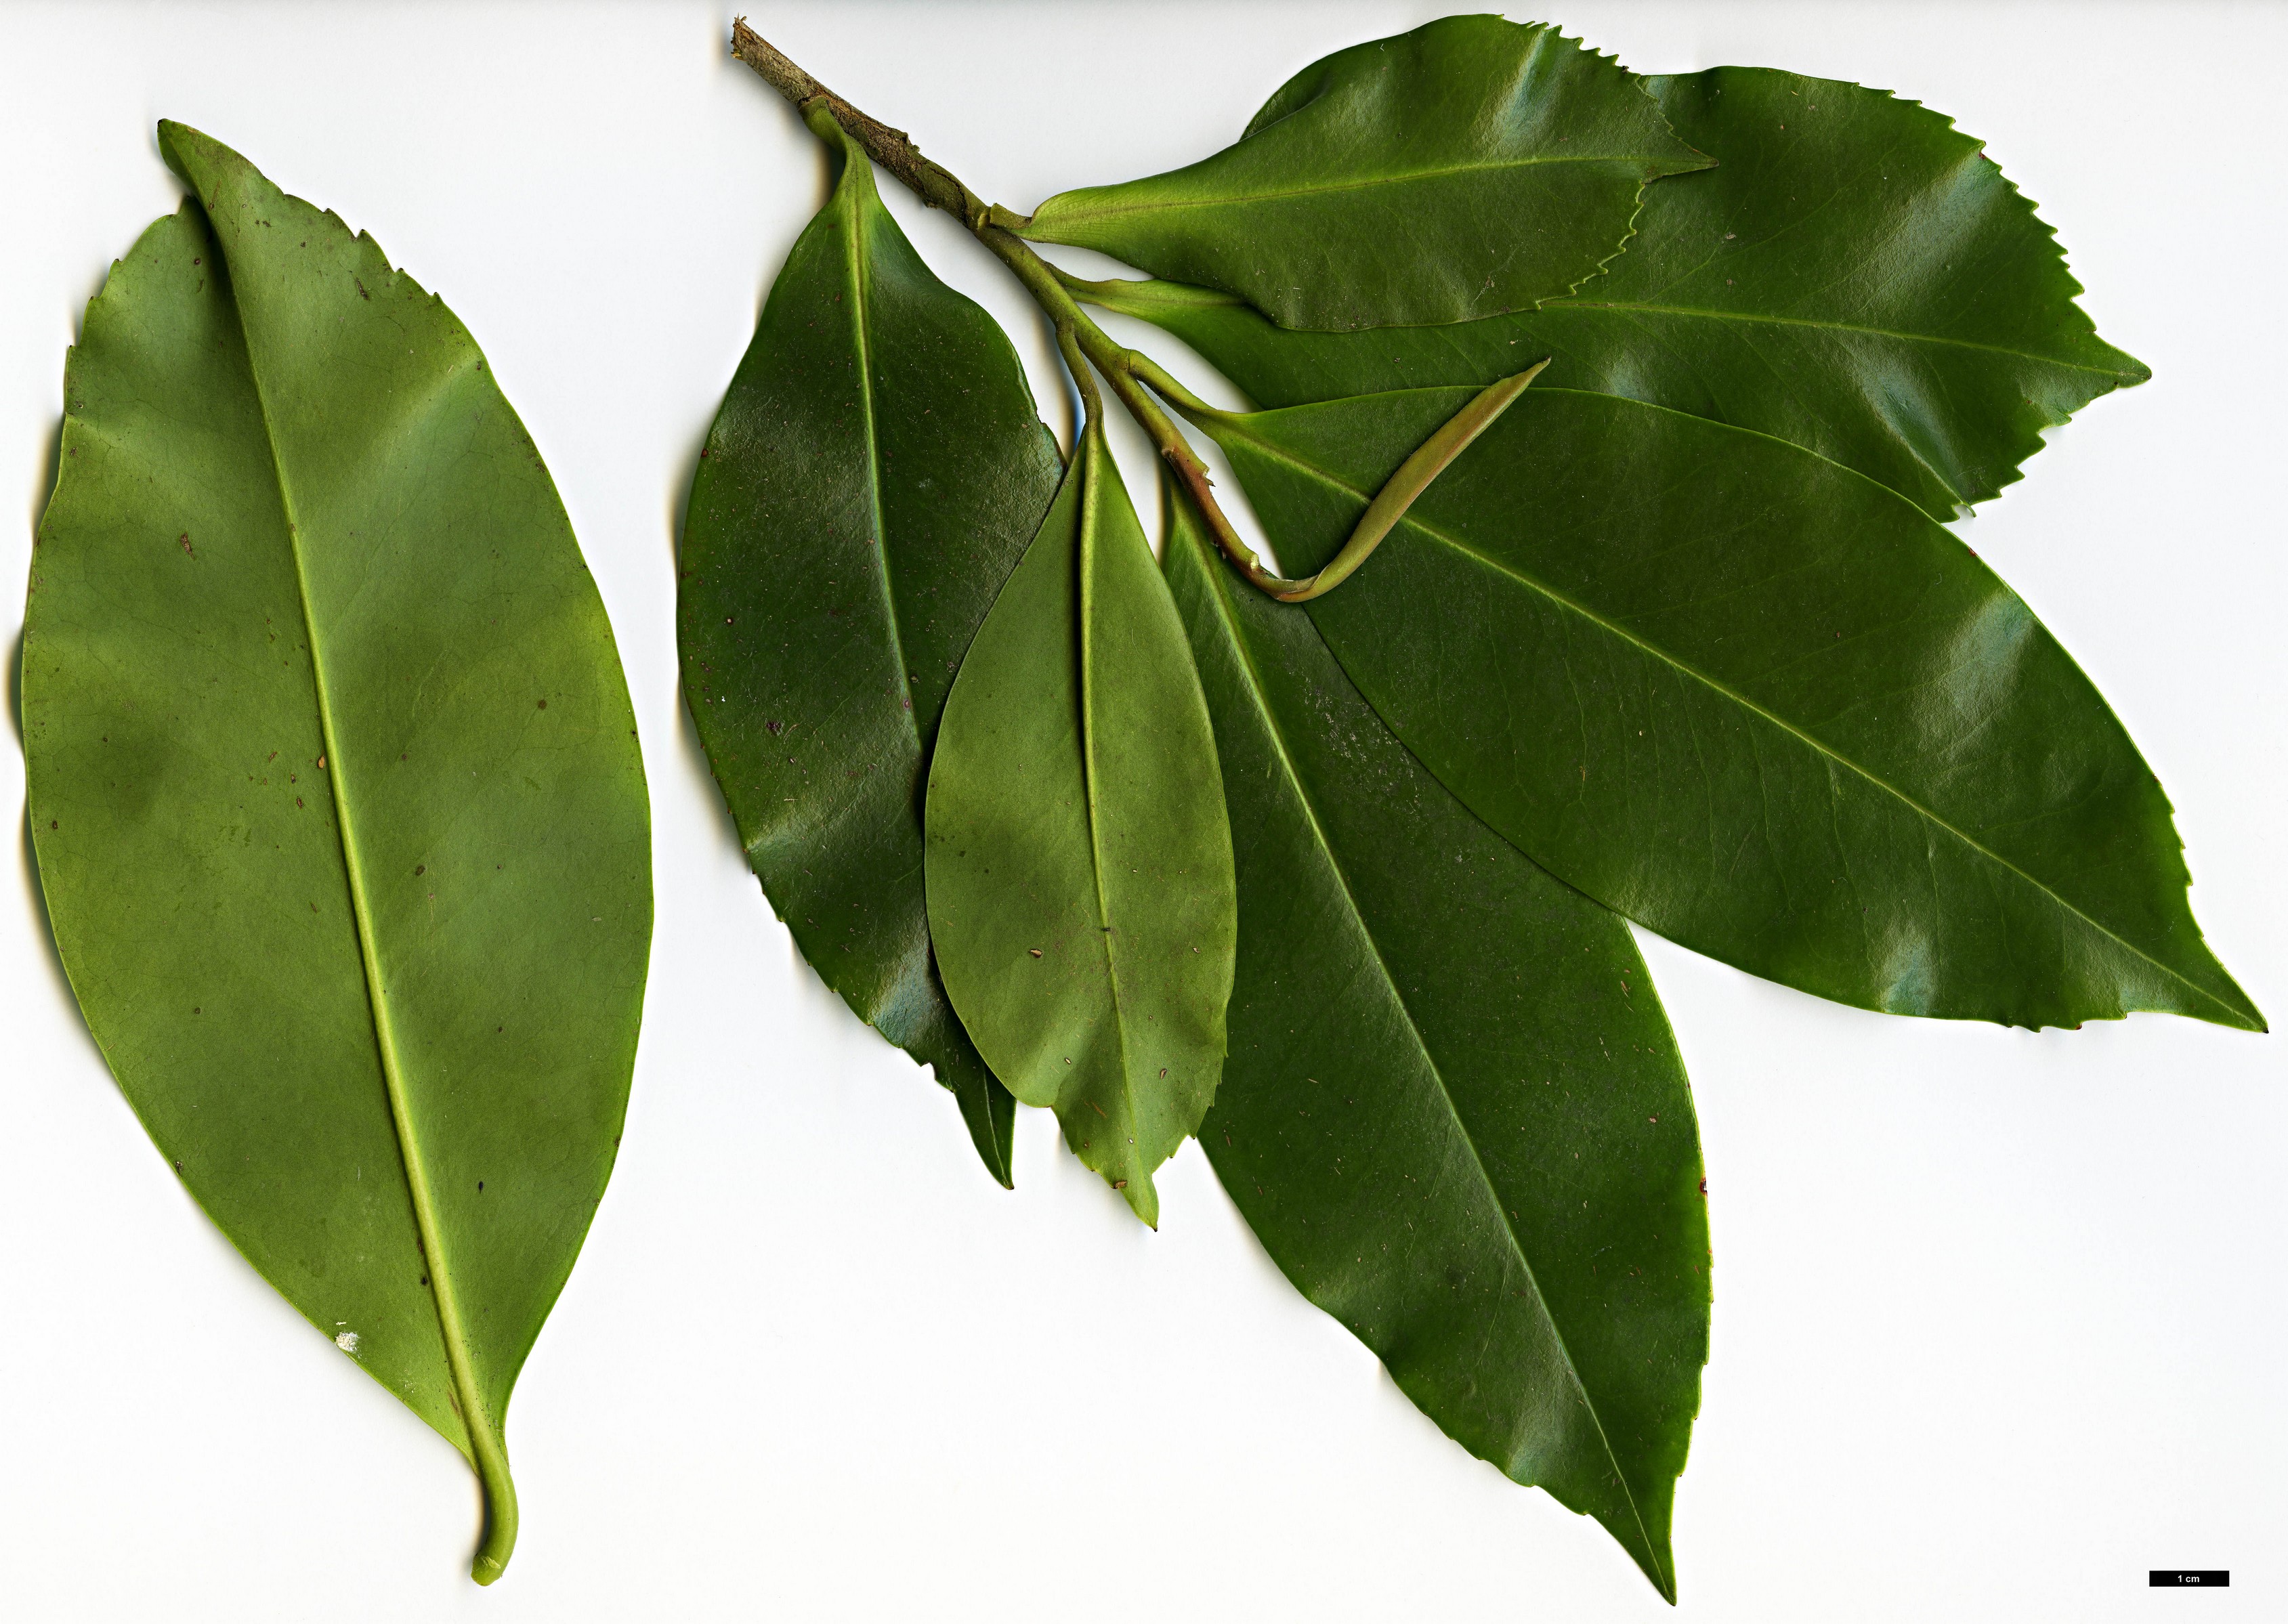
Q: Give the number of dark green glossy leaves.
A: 5